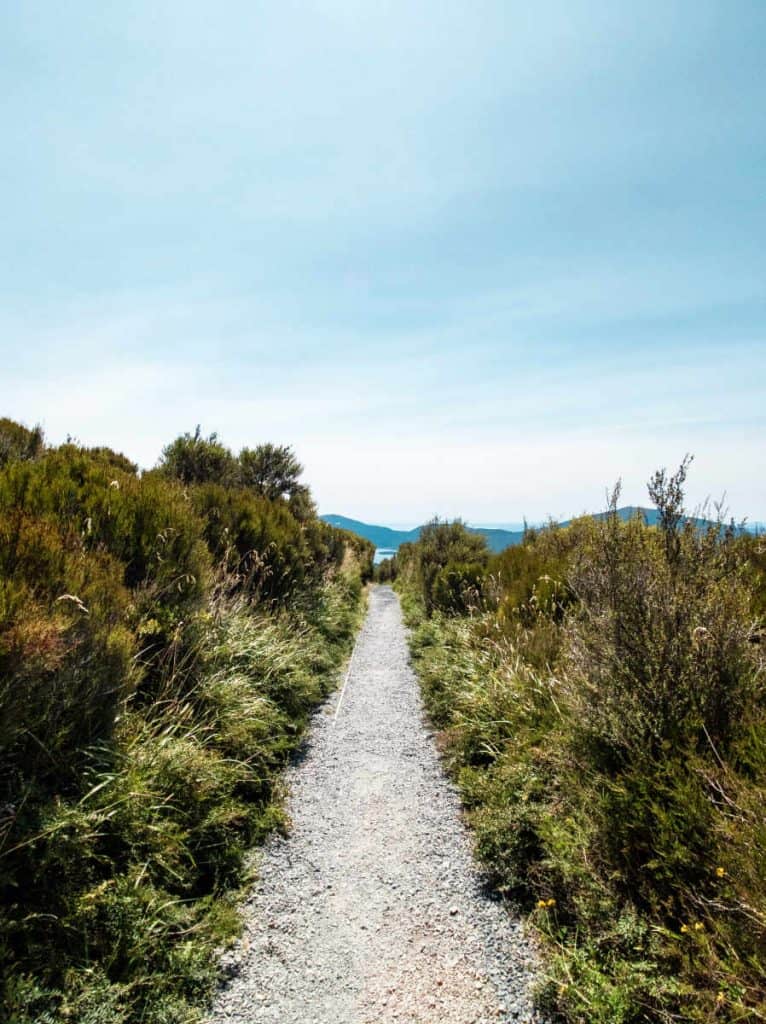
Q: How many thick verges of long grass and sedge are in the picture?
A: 2